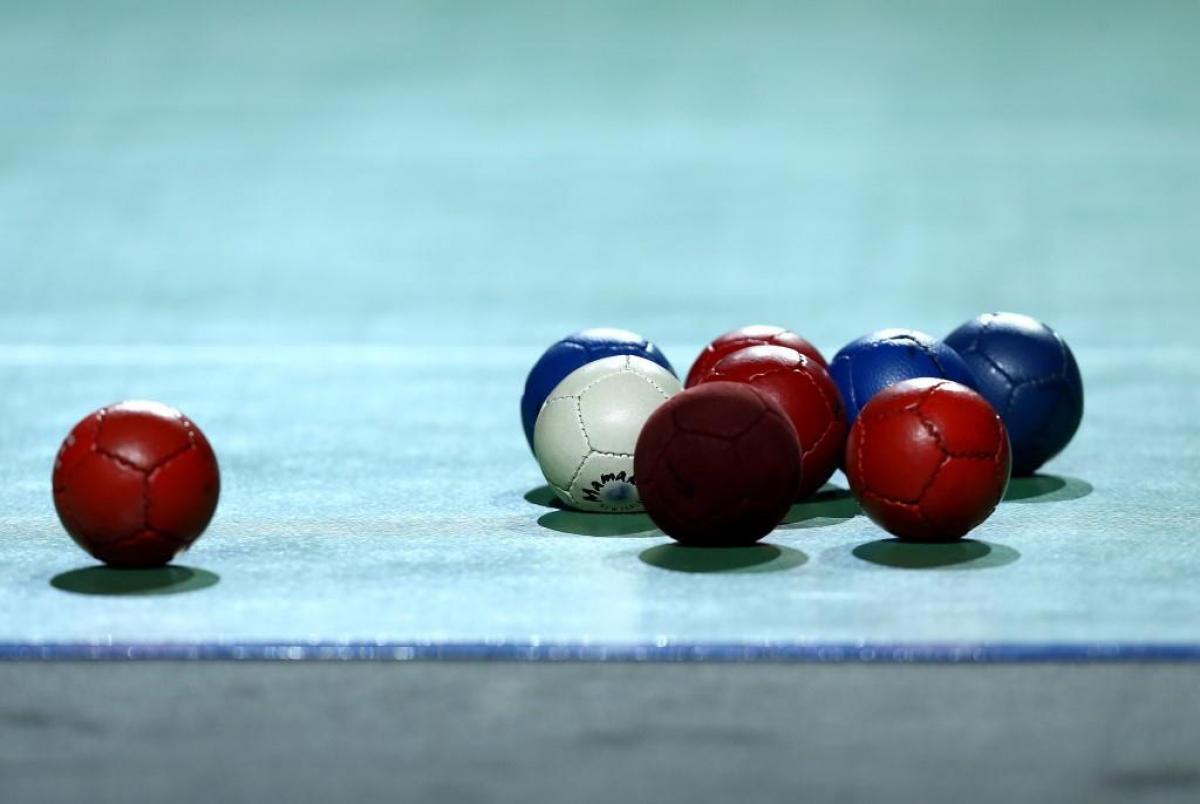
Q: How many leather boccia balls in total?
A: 9